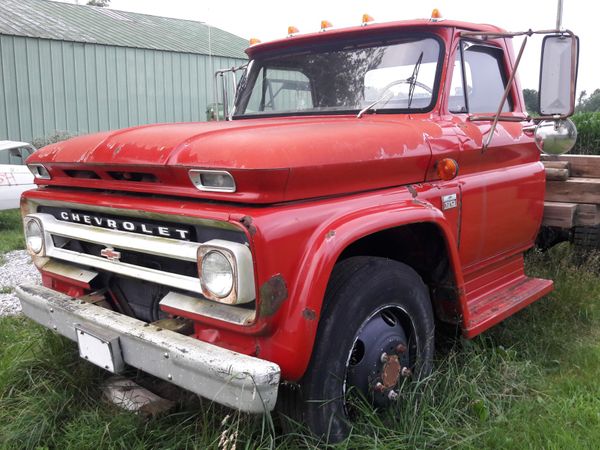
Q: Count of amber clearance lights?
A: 5